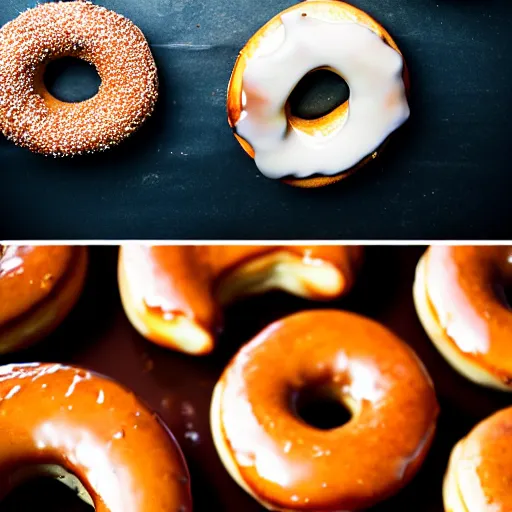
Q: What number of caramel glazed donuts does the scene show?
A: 6